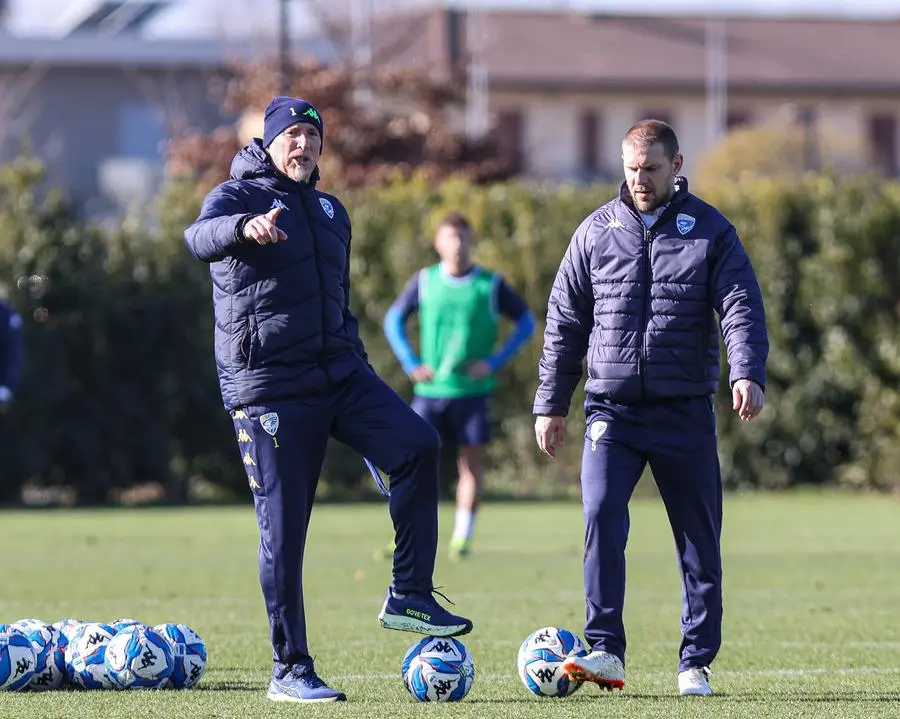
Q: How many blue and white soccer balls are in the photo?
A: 9